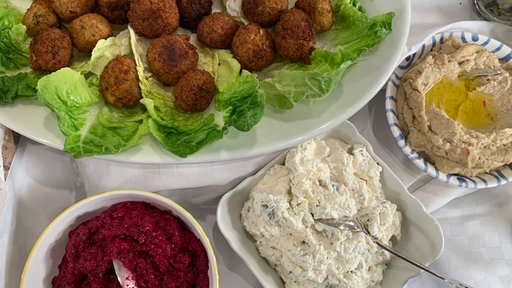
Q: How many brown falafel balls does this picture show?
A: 15